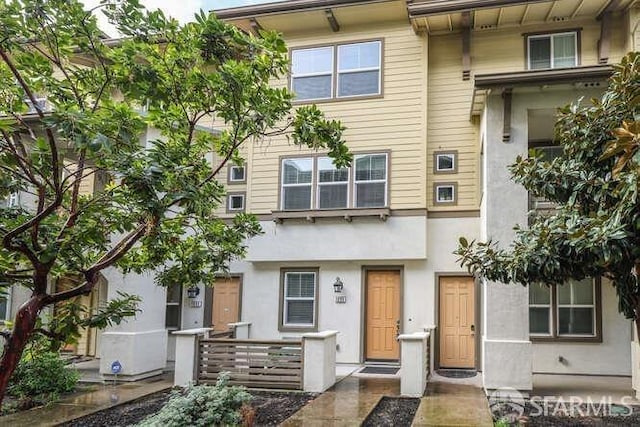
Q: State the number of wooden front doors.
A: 3